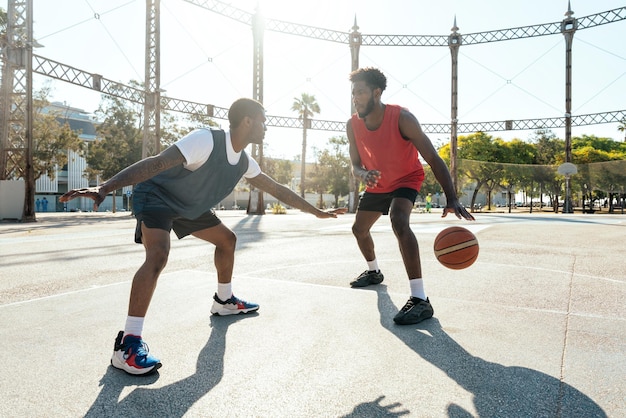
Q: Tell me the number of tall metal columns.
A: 6